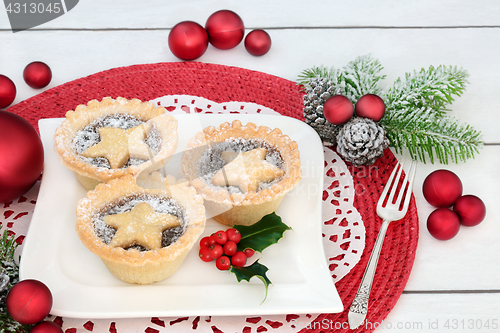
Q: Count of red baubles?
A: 13